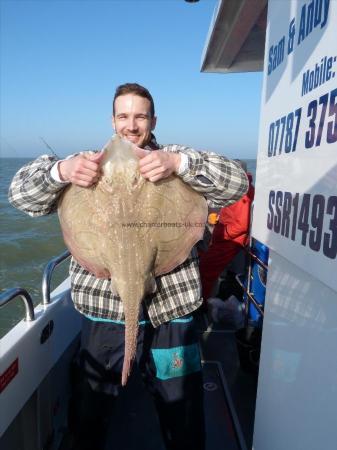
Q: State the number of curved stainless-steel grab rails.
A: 2